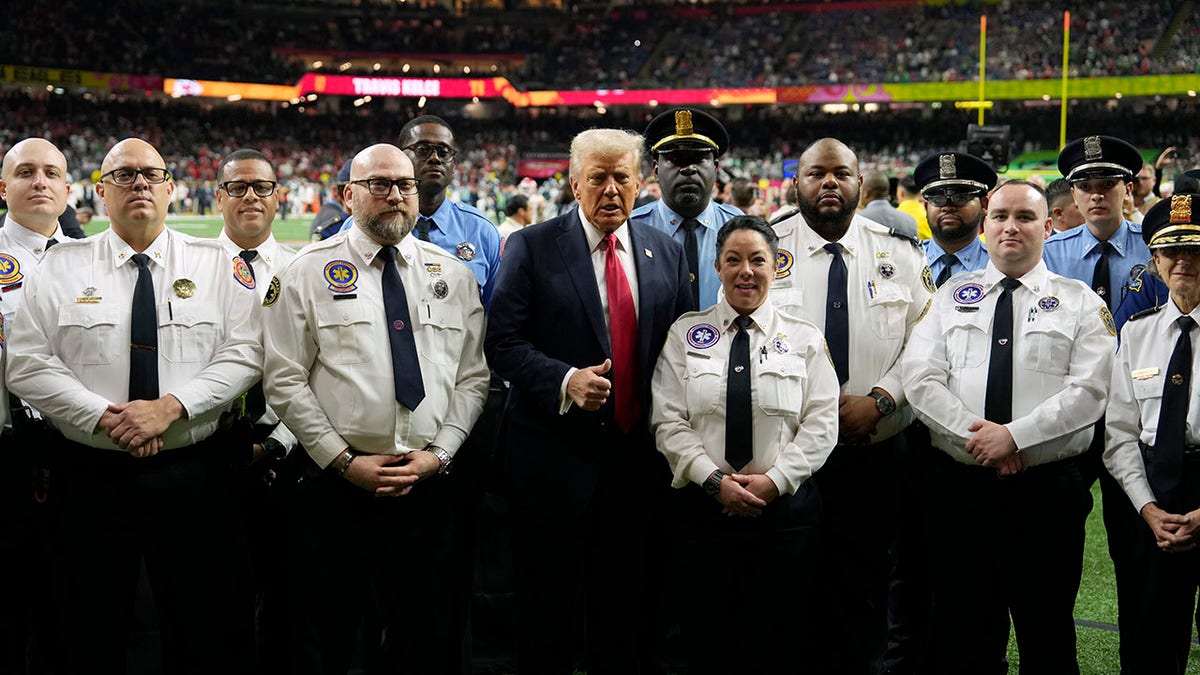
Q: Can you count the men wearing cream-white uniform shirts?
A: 6